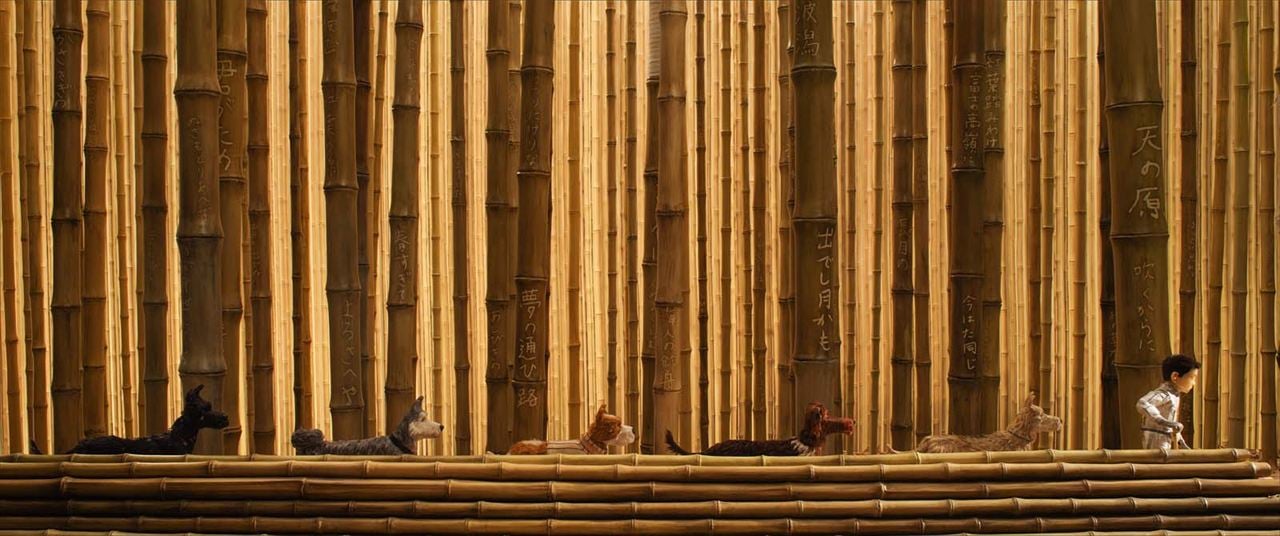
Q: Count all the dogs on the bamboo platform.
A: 5